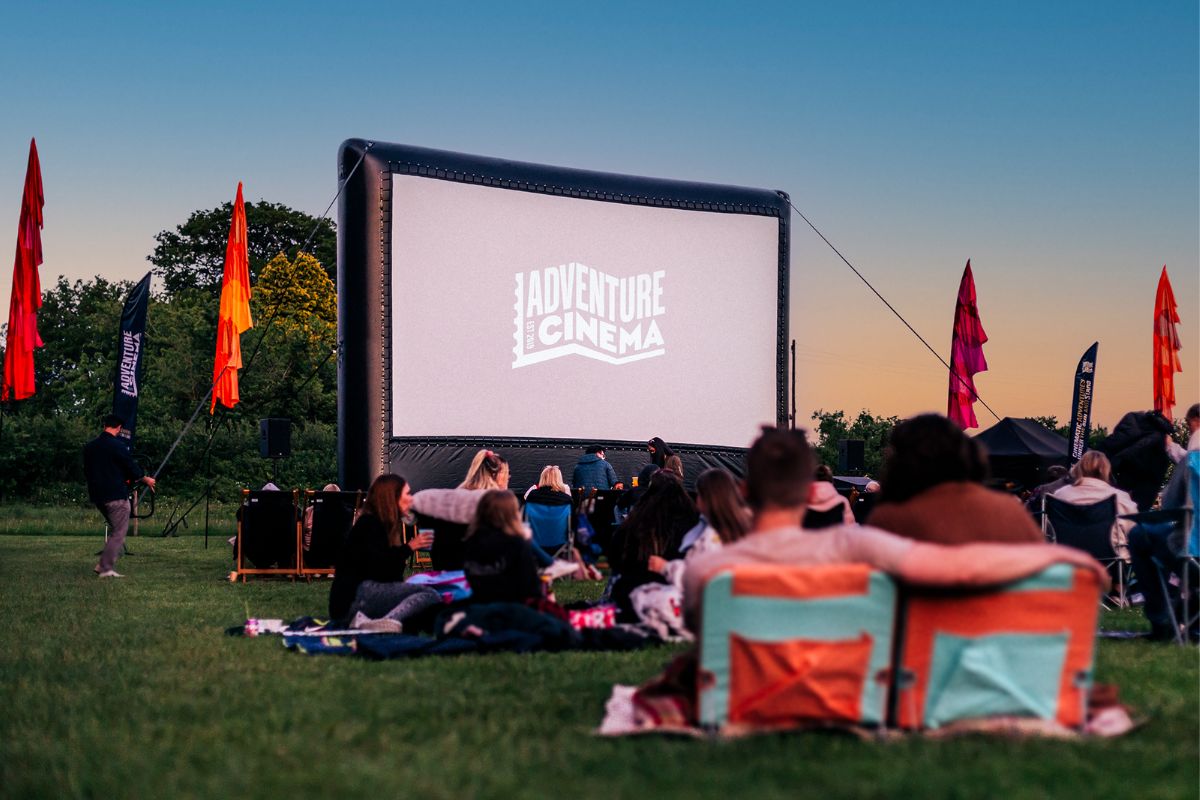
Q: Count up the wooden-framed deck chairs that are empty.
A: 0